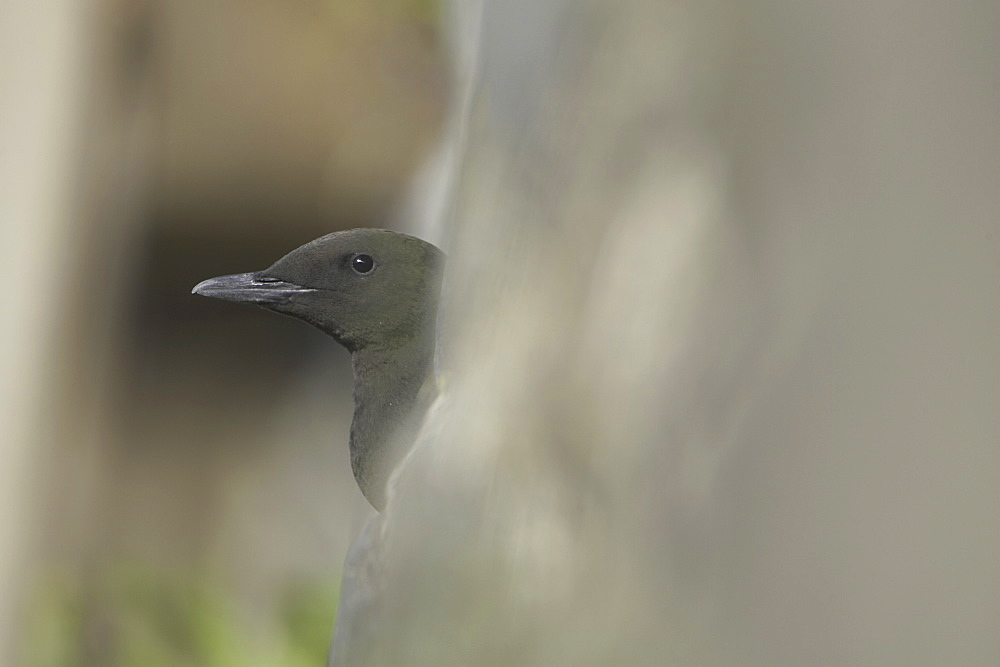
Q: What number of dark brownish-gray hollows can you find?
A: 1